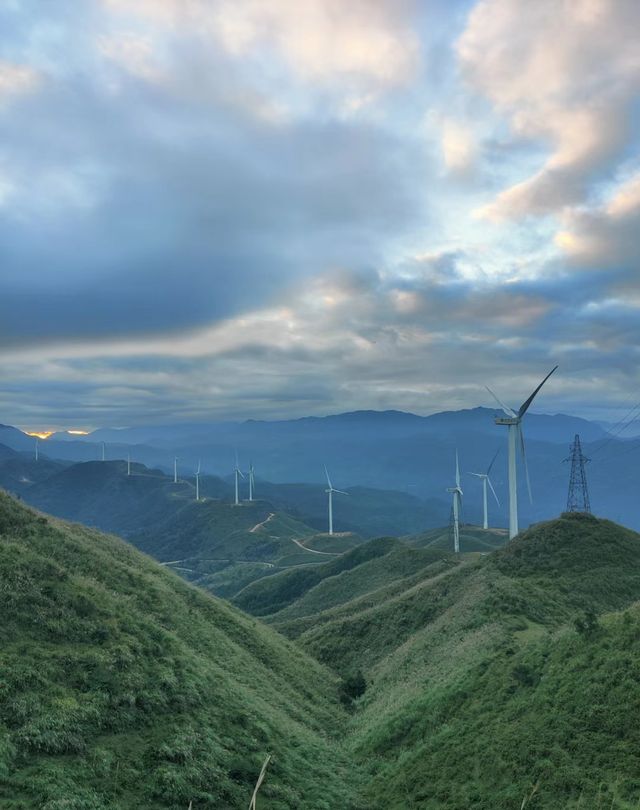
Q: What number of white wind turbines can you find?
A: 11